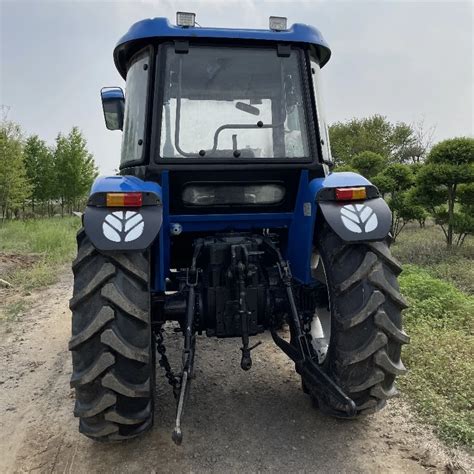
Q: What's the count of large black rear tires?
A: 2